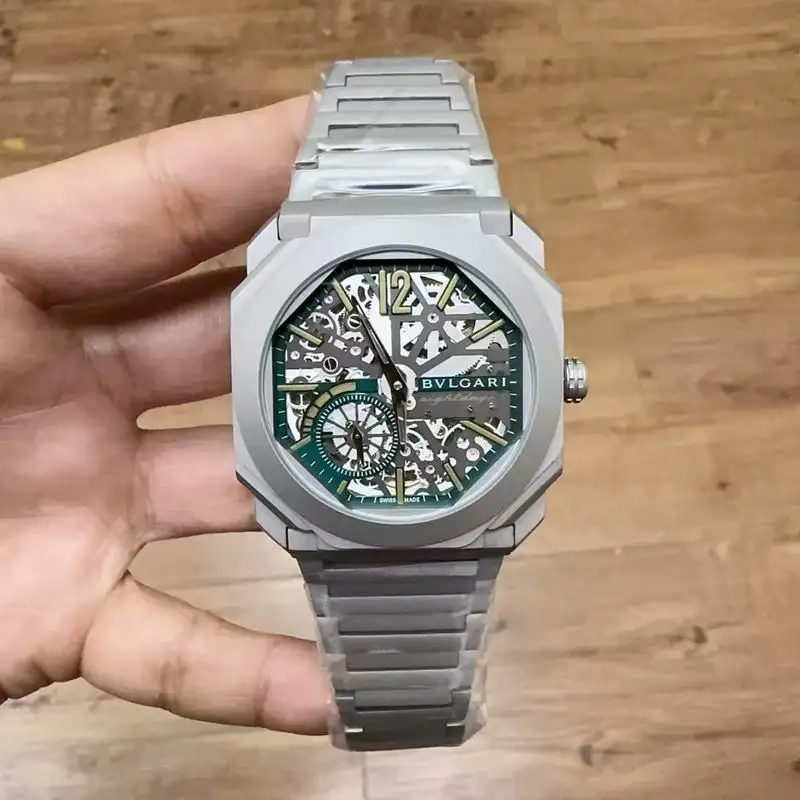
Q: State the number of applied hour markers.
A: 11